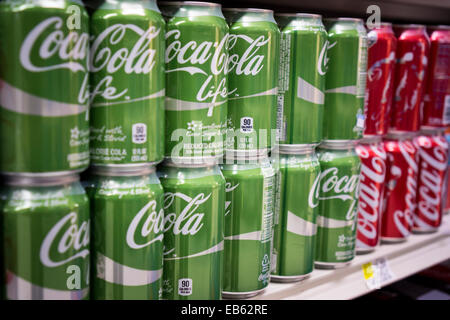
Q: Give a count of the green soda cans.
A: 12